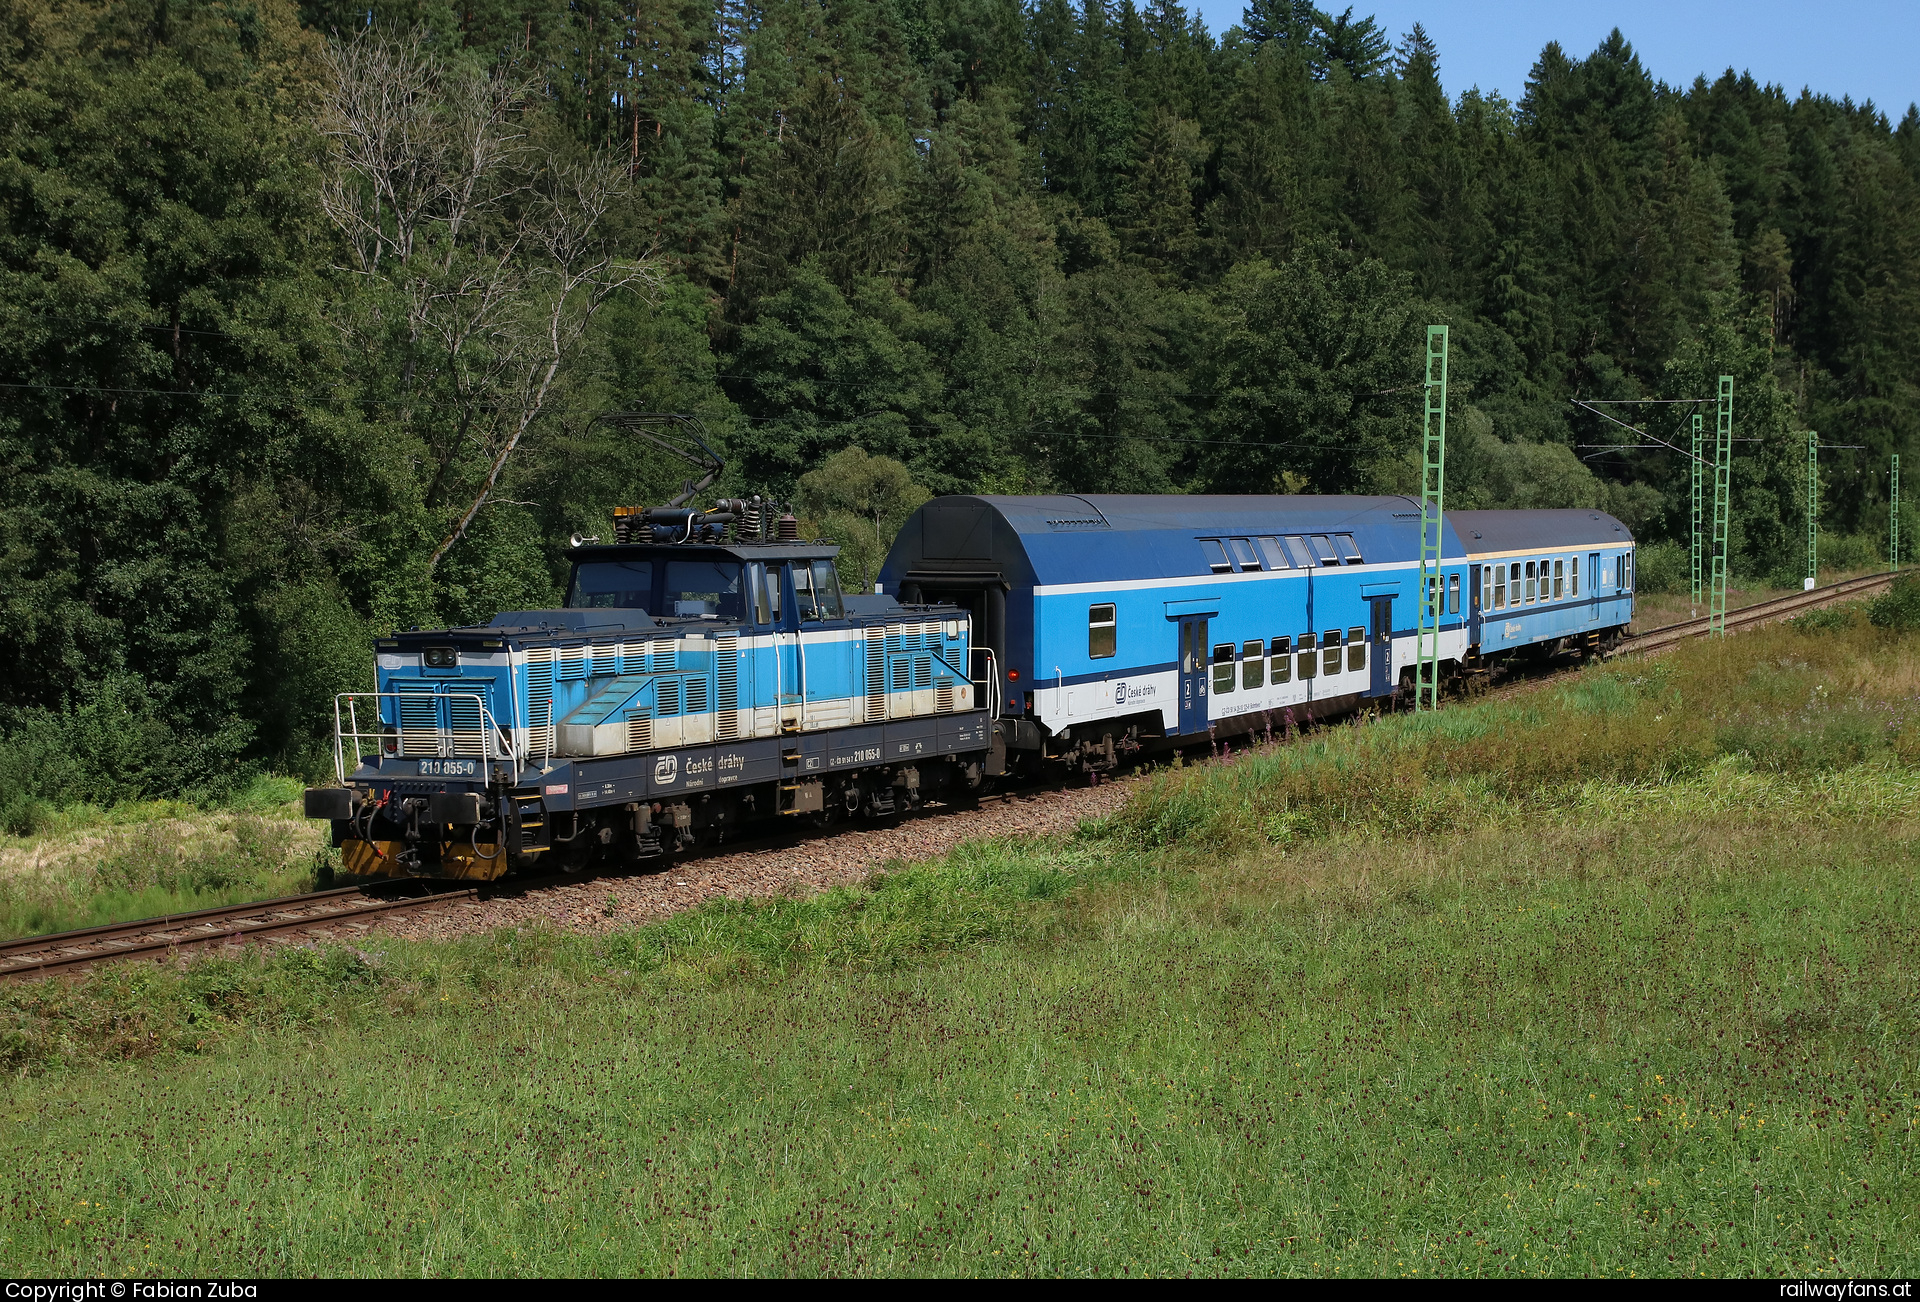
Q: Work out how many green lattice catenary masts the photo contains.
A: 5